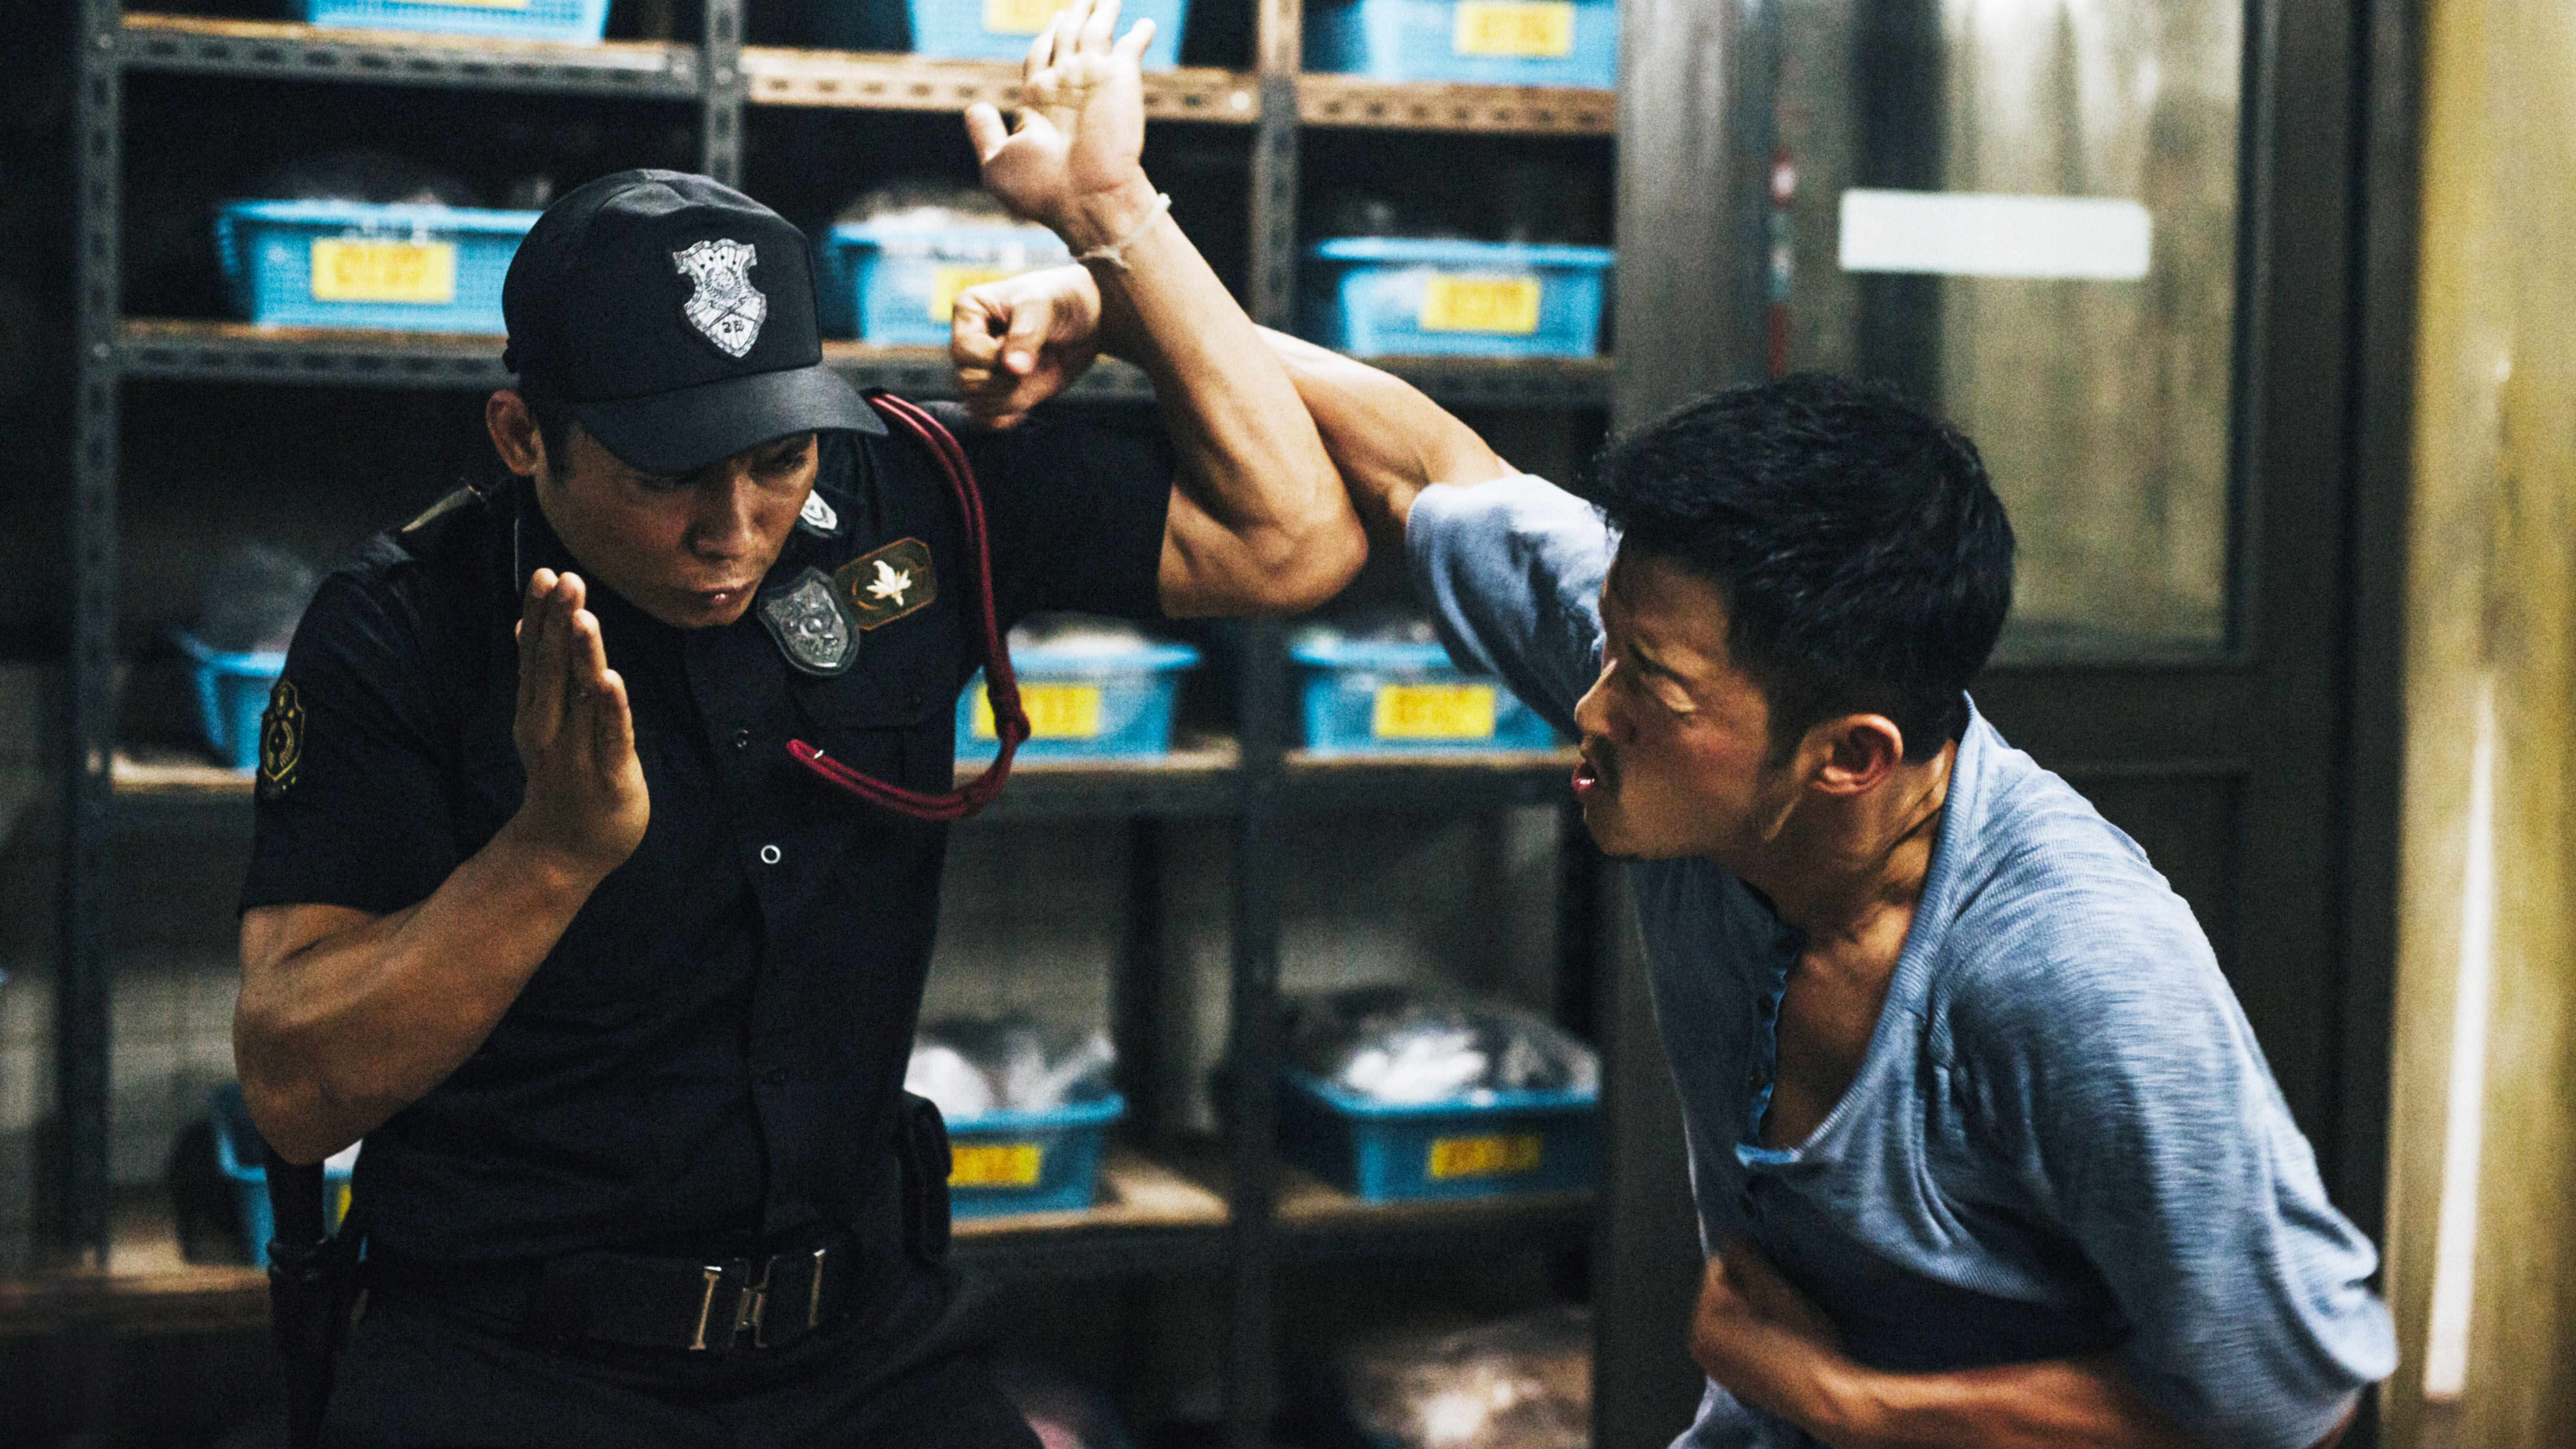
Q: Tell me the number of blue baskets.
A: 12